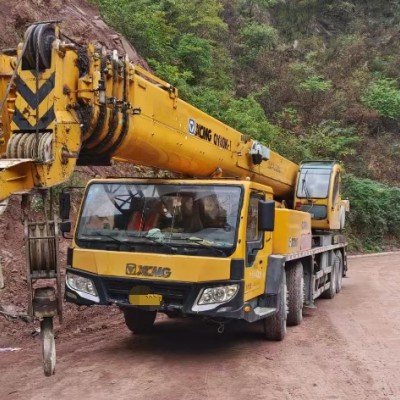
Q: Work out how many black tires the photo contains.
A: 5